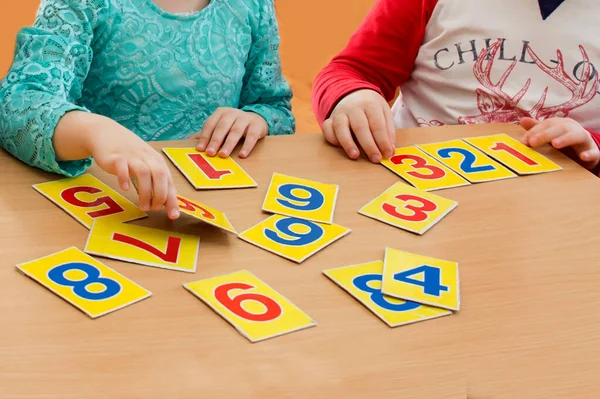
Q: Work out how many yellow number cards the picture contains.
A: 14